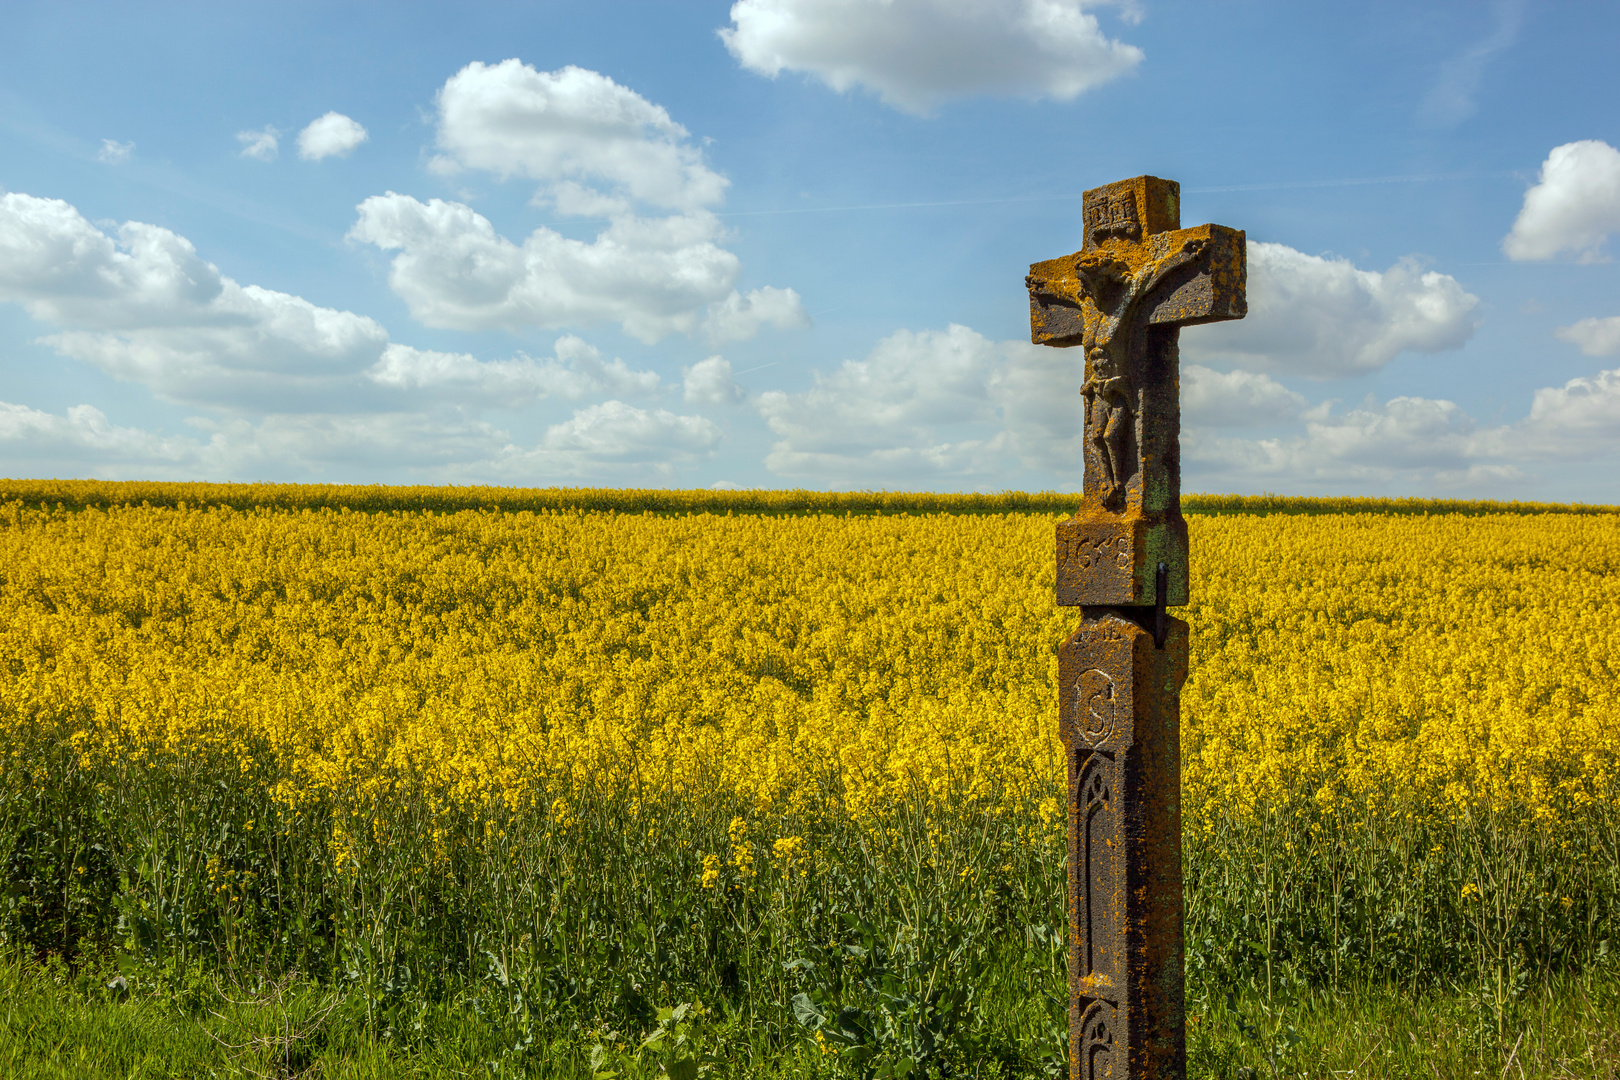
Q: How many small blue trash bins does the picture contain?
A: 0